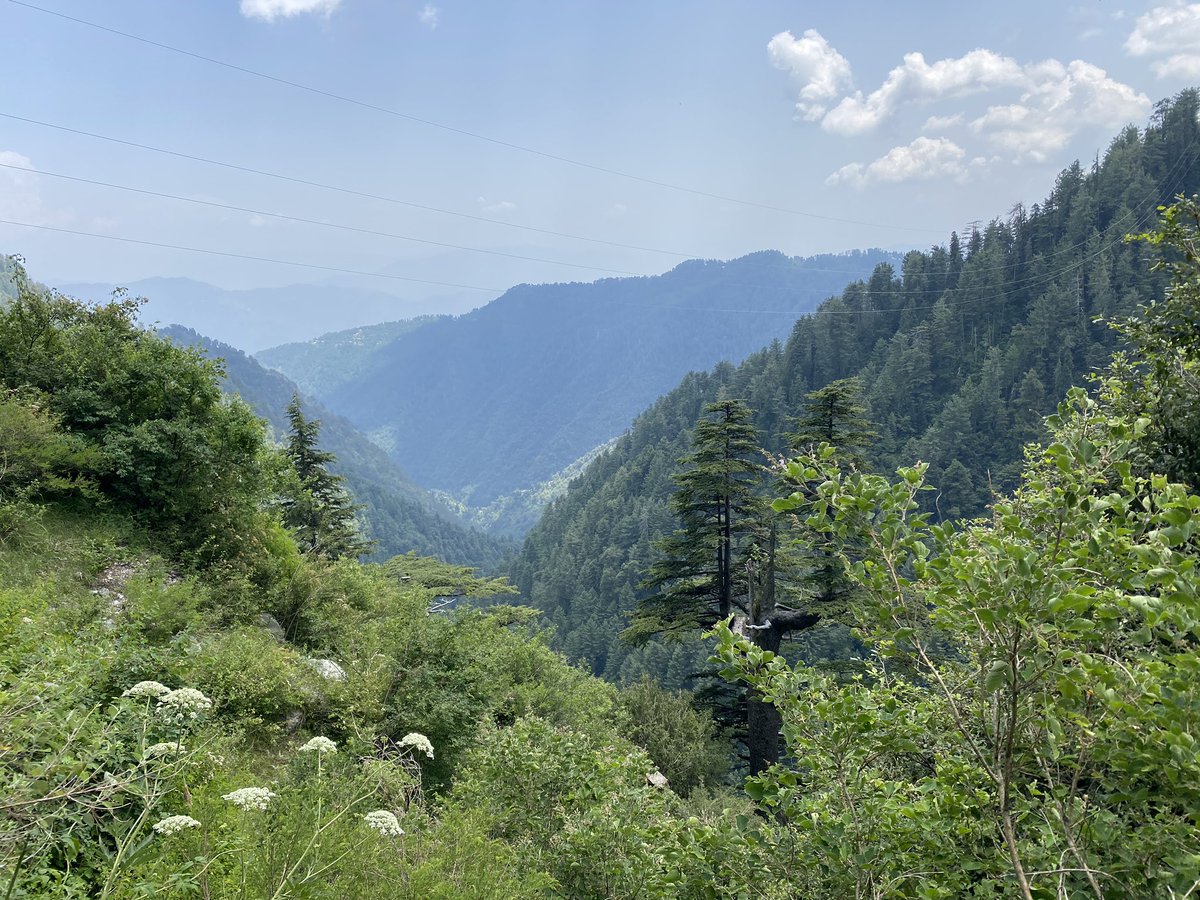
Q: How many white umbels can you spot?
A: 8